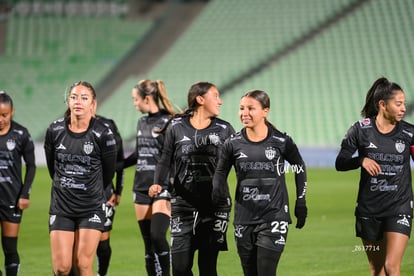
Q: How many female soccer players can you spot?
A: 7